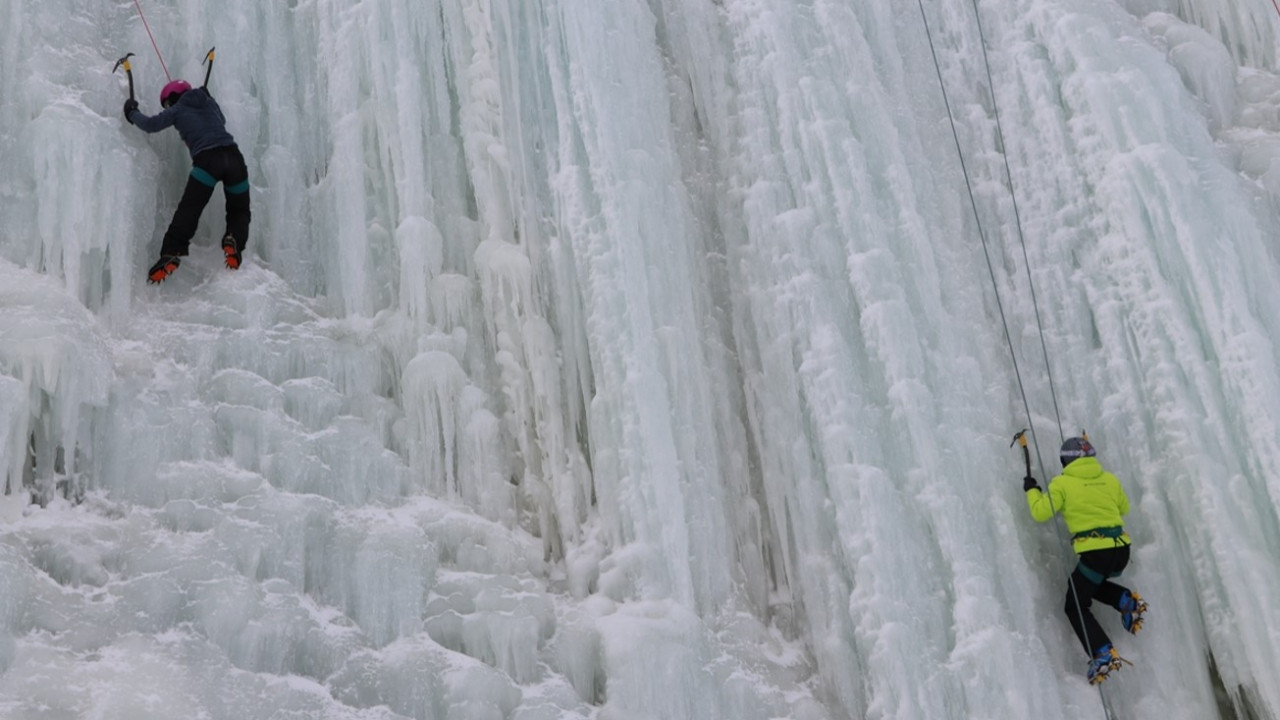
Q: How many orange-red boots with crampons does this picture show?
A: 2